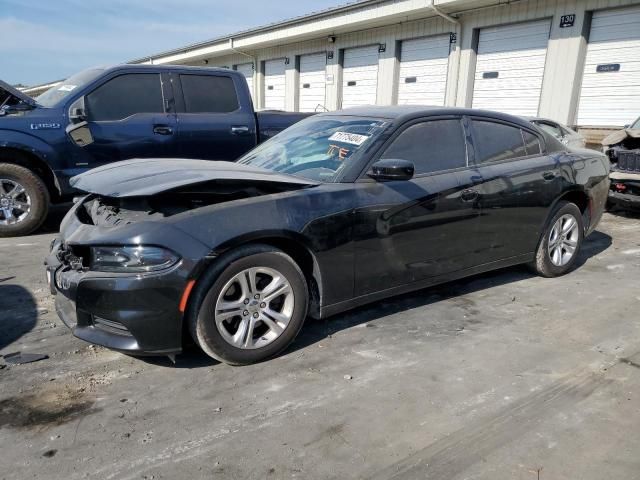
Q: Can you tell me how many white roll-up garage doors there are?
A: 7